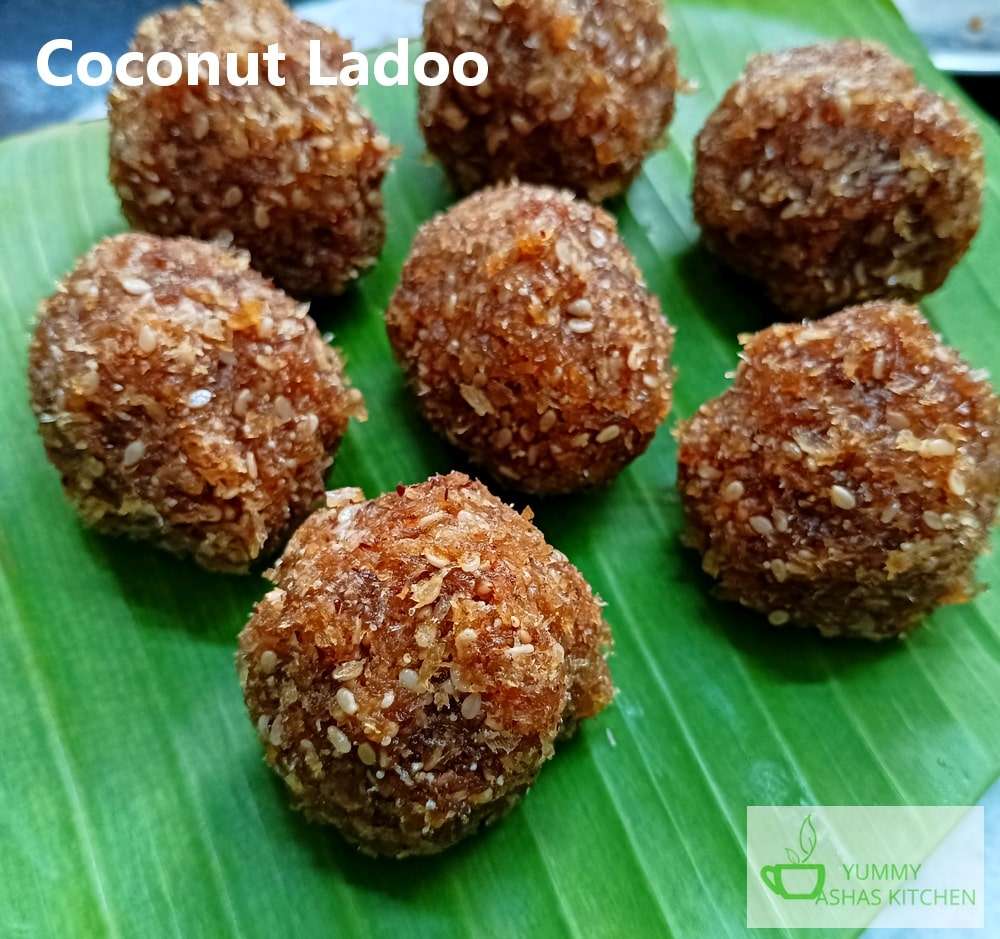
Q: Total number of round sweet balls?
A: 7